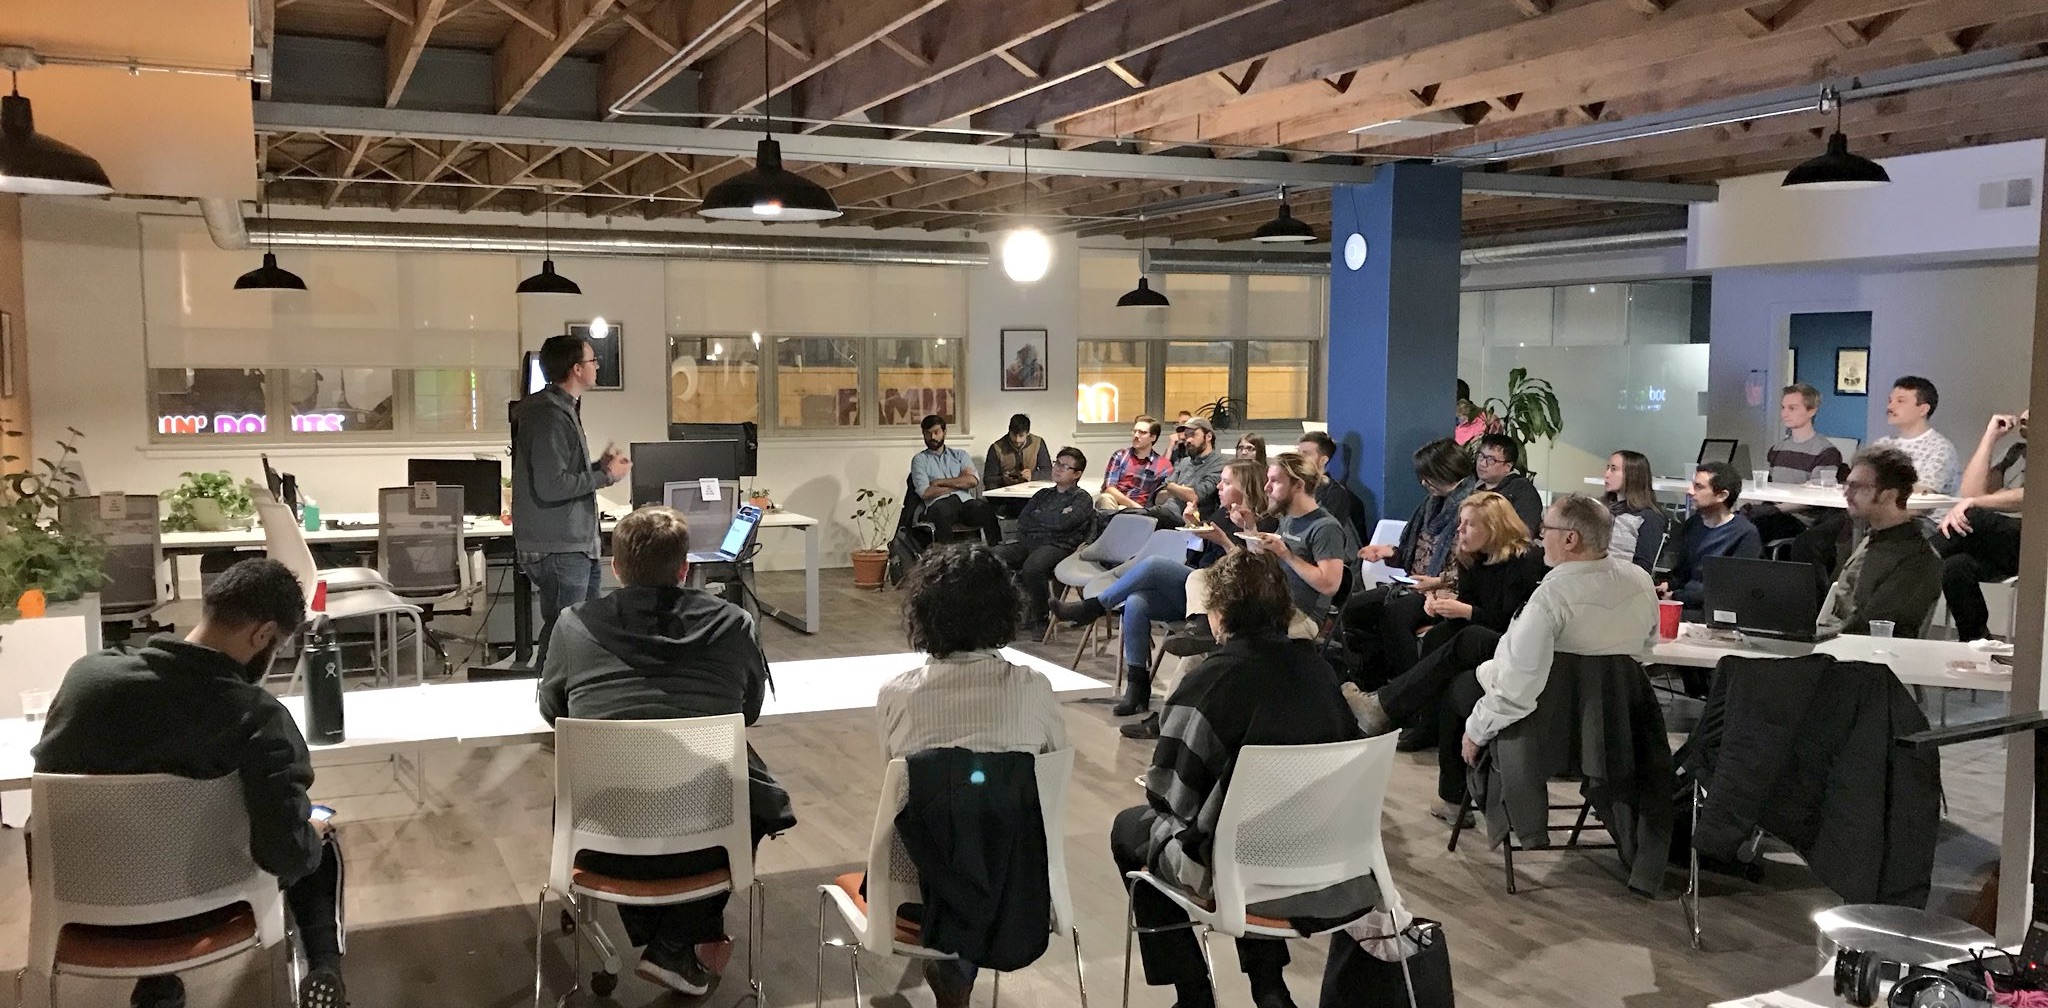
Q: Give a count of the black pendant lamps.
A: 7